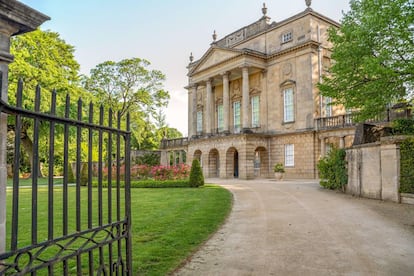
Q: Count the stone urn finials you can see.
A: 4